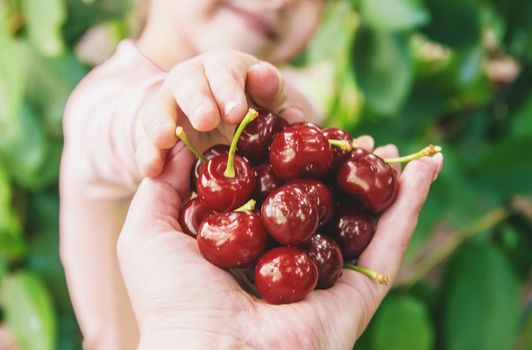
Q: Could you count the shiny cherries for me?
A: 14